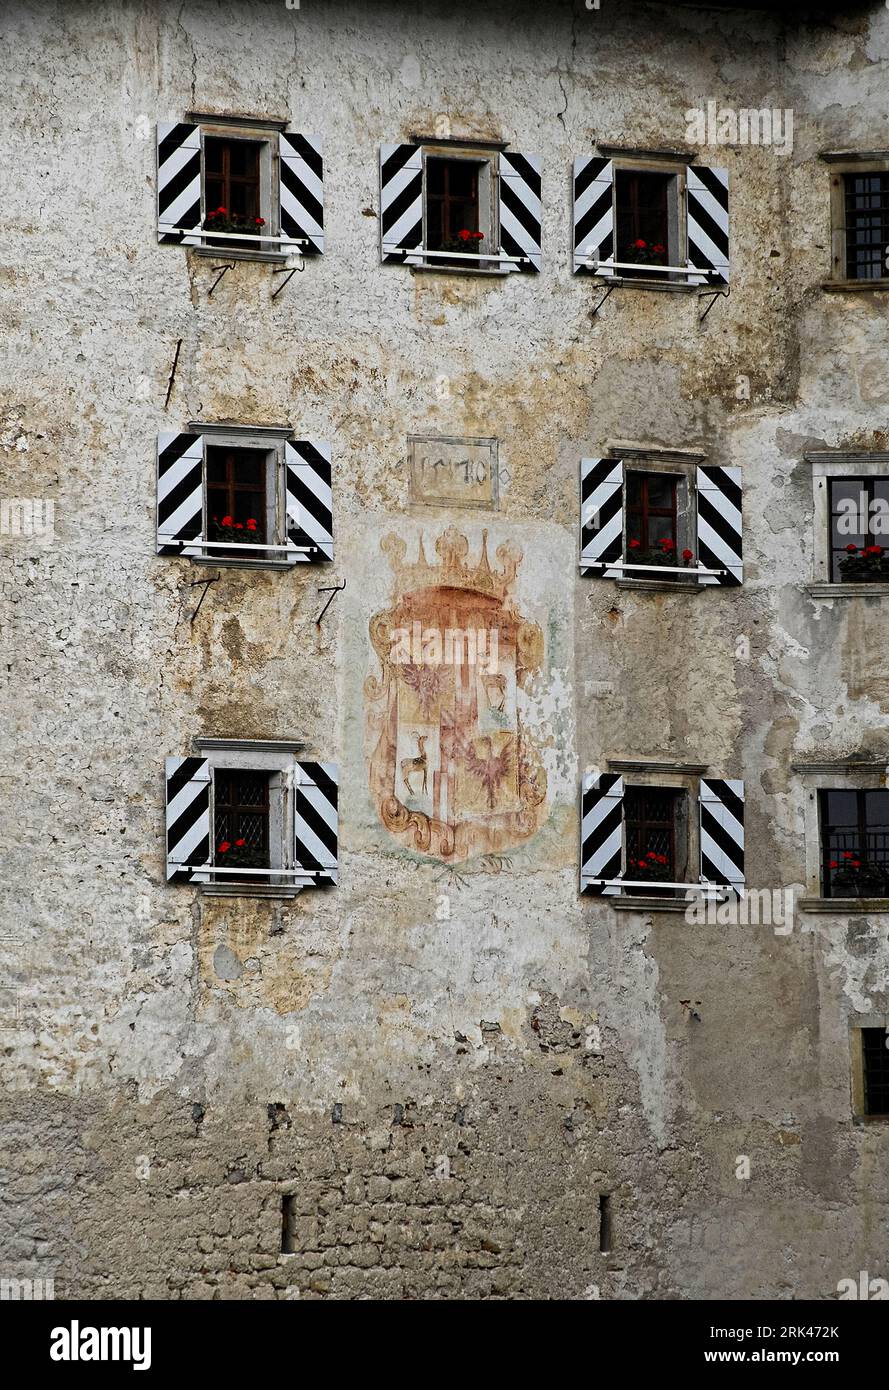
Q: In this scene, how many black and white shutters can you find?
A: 14